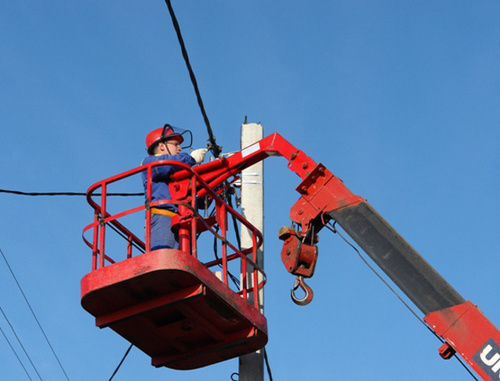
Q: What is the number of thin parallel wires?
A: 3